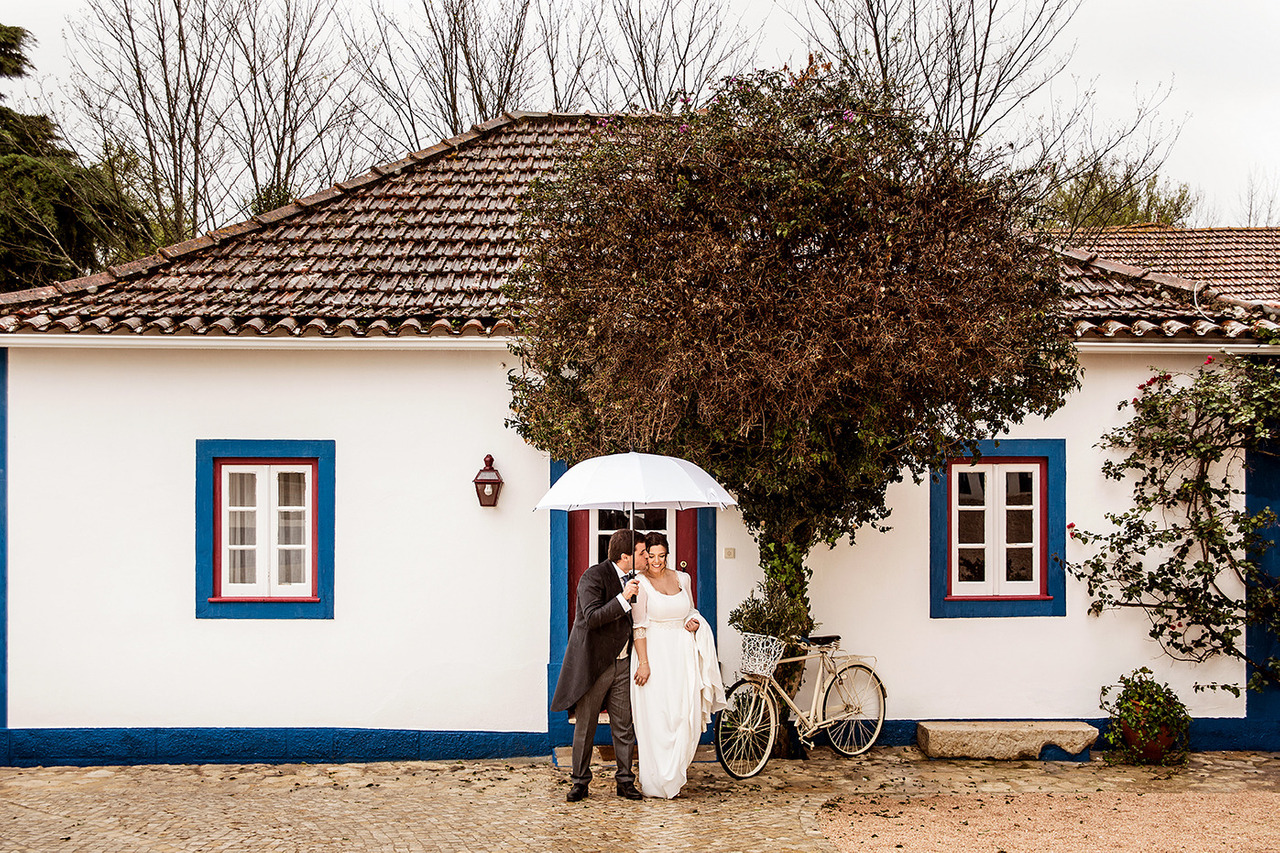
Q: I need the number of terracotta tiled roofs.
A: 2